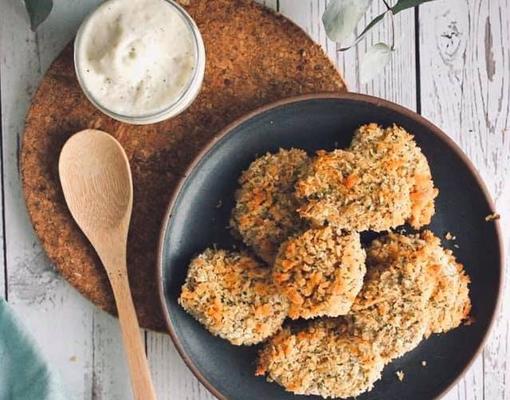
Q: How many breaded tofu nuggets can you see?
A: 8